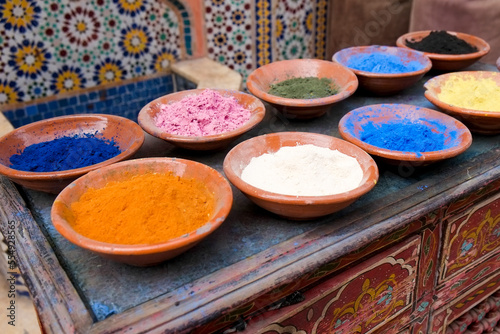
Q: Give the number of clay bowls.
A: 9